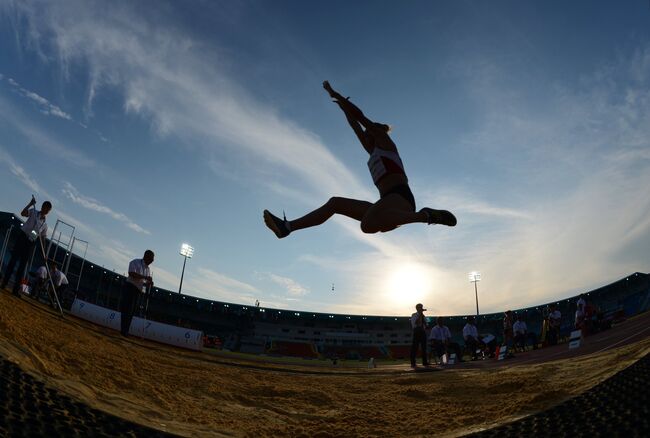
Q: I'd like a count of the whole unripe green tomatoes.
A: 0